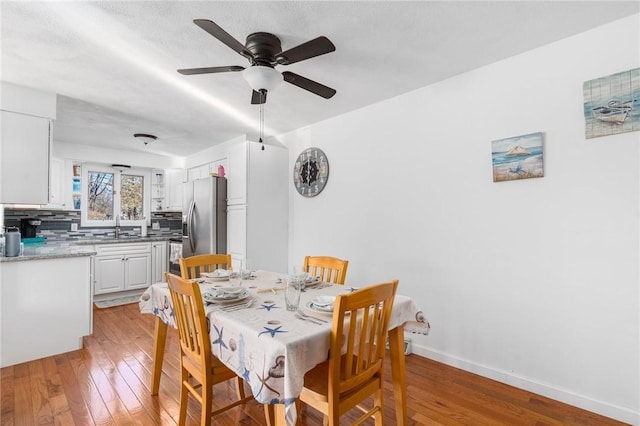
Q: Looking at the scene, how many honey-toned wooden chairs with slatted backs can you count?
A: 4